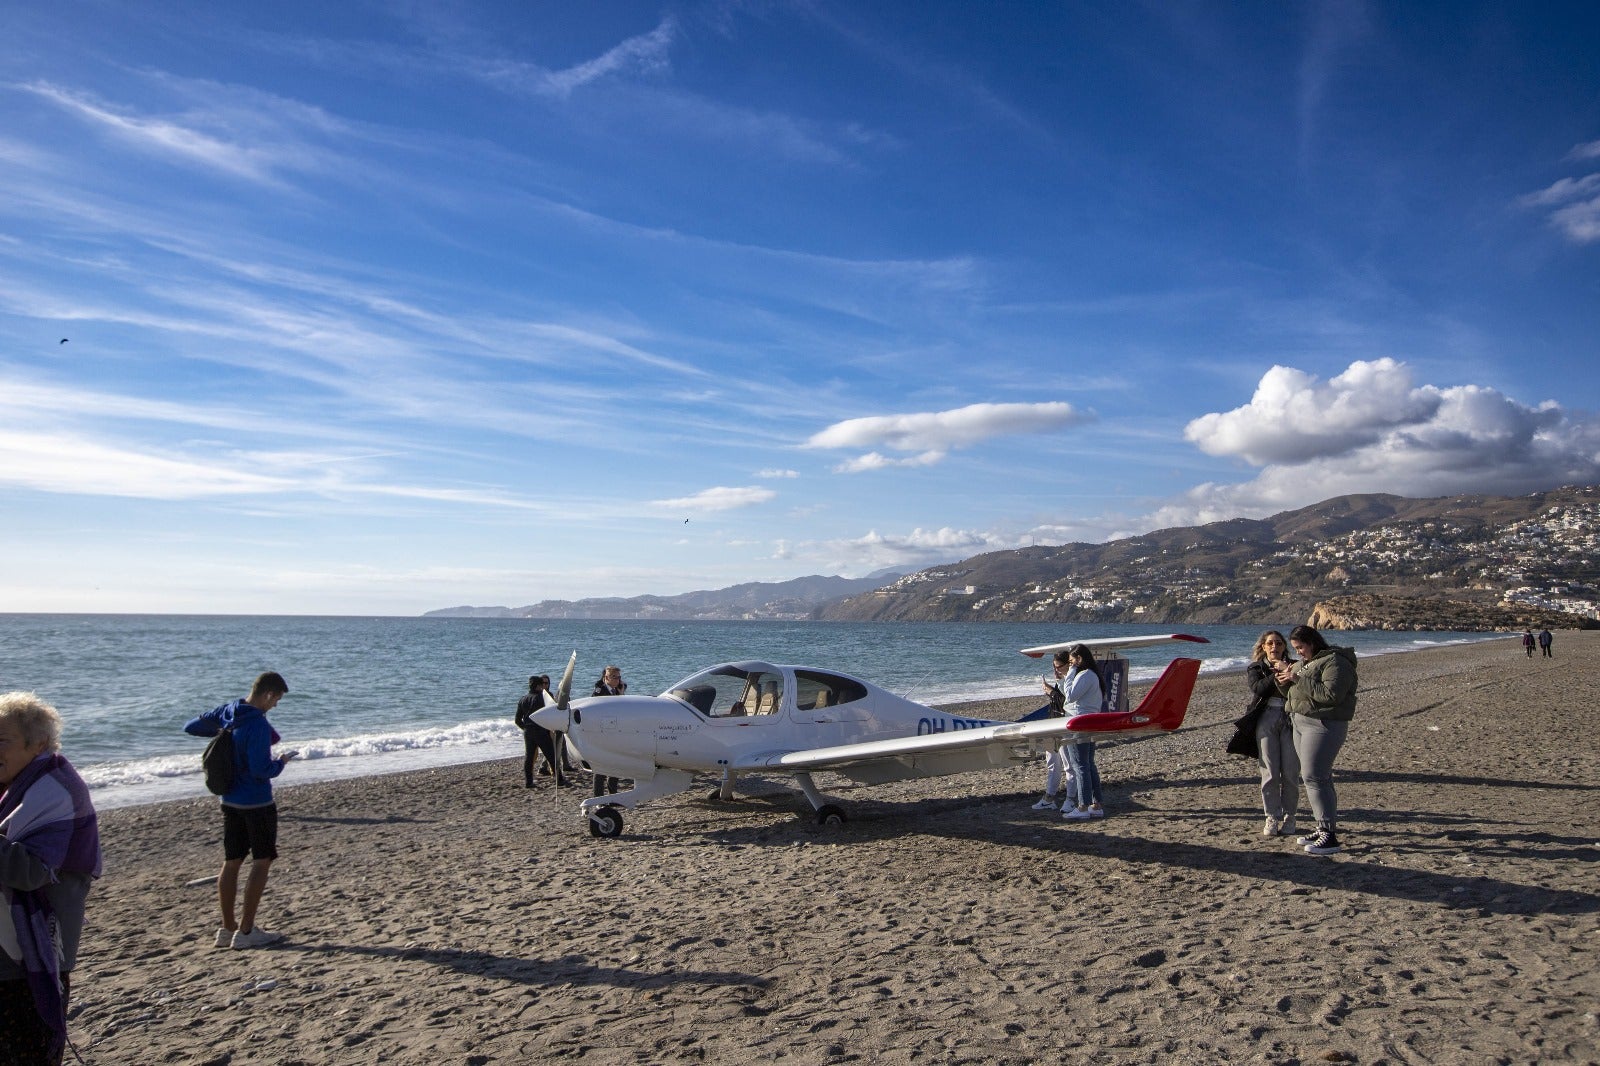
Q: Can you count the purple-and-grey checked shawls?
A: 1